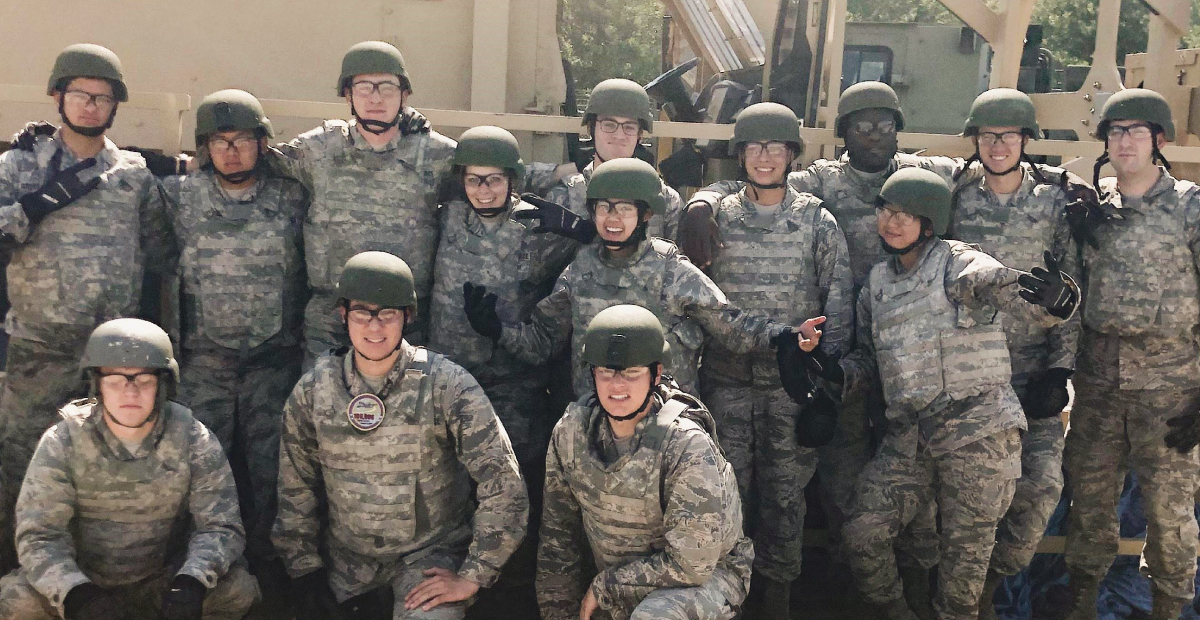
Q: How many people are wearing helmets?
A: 14